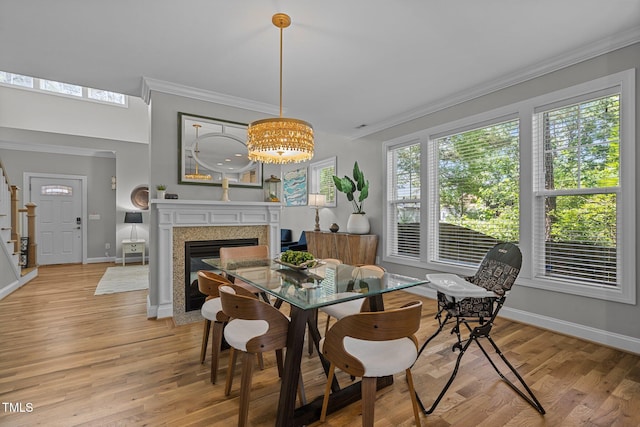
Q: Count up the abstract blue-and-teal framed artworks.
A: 1